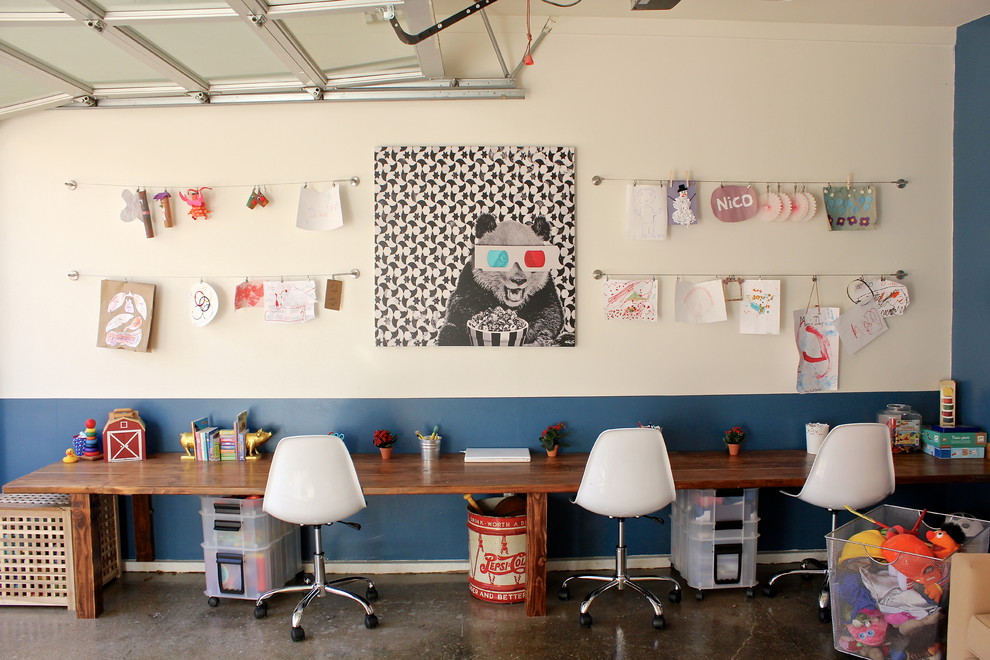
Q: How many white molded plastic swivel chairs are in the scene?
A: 3